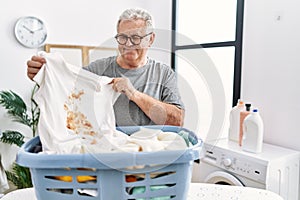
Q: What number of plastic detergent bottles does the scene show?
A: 3